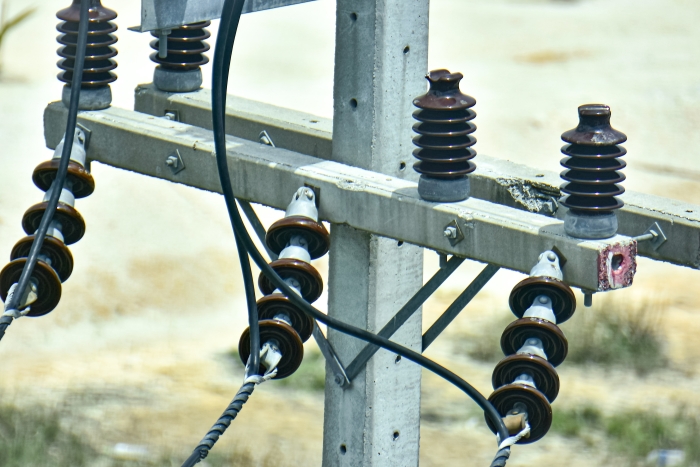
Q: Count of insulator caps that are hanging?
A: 12